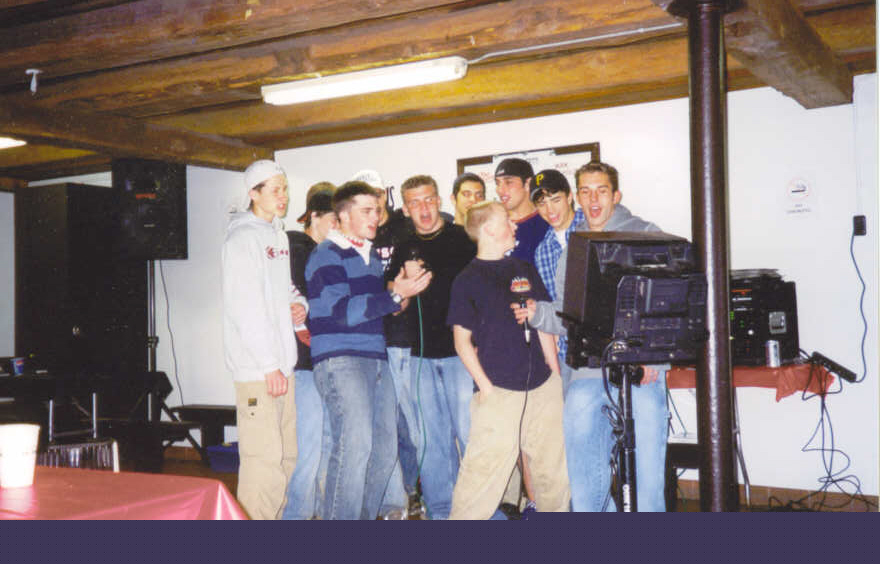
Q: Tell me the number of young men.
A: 10